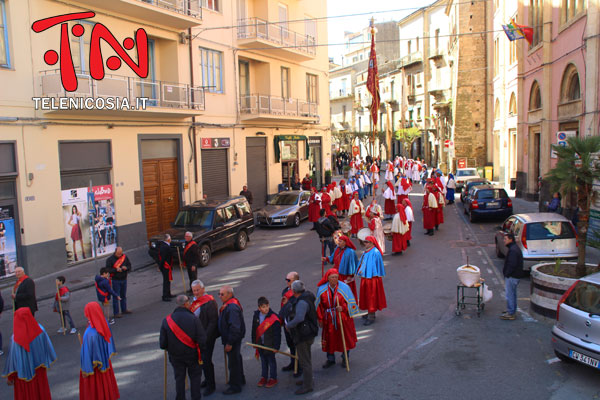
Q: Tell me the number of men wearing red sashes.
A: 8